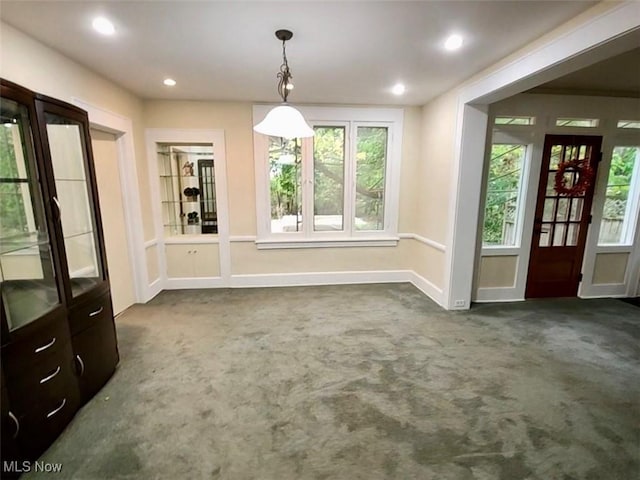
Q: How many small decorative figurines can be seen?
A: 3